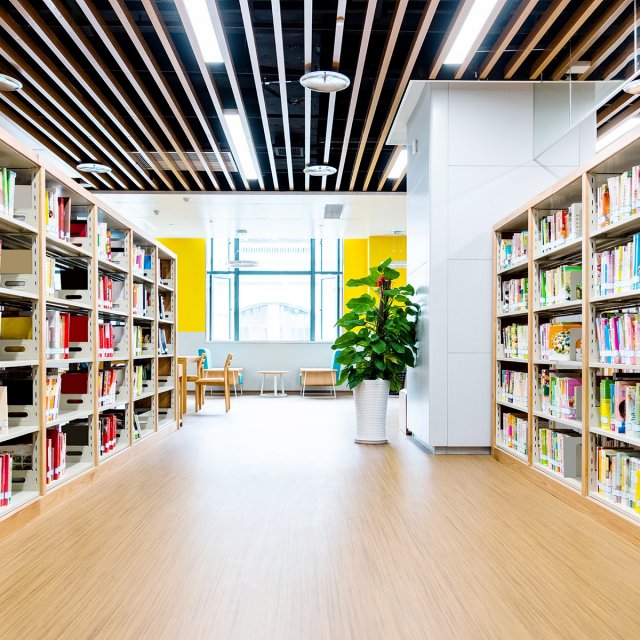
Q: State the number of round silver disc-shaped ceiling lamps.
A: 5